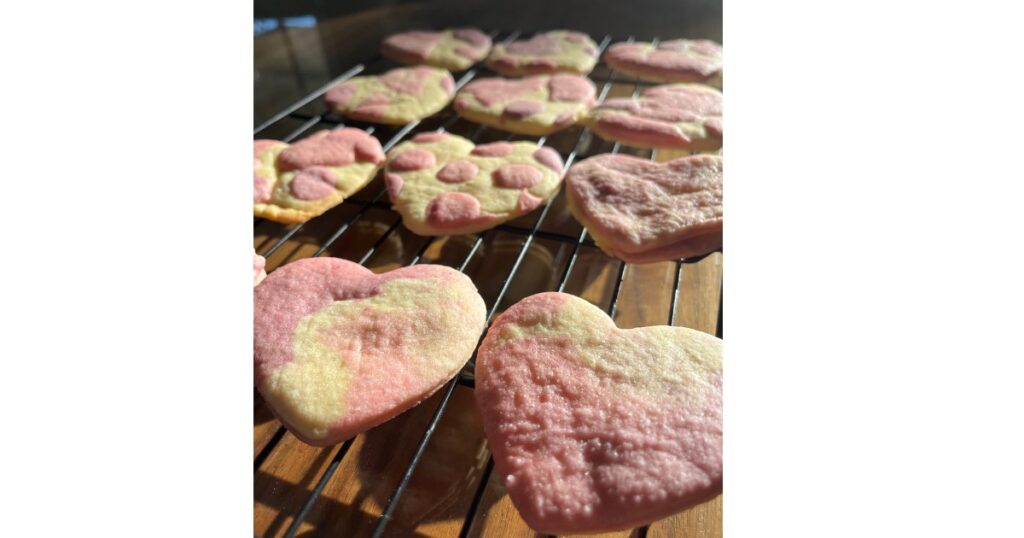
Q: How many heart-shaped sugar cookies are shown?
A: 11